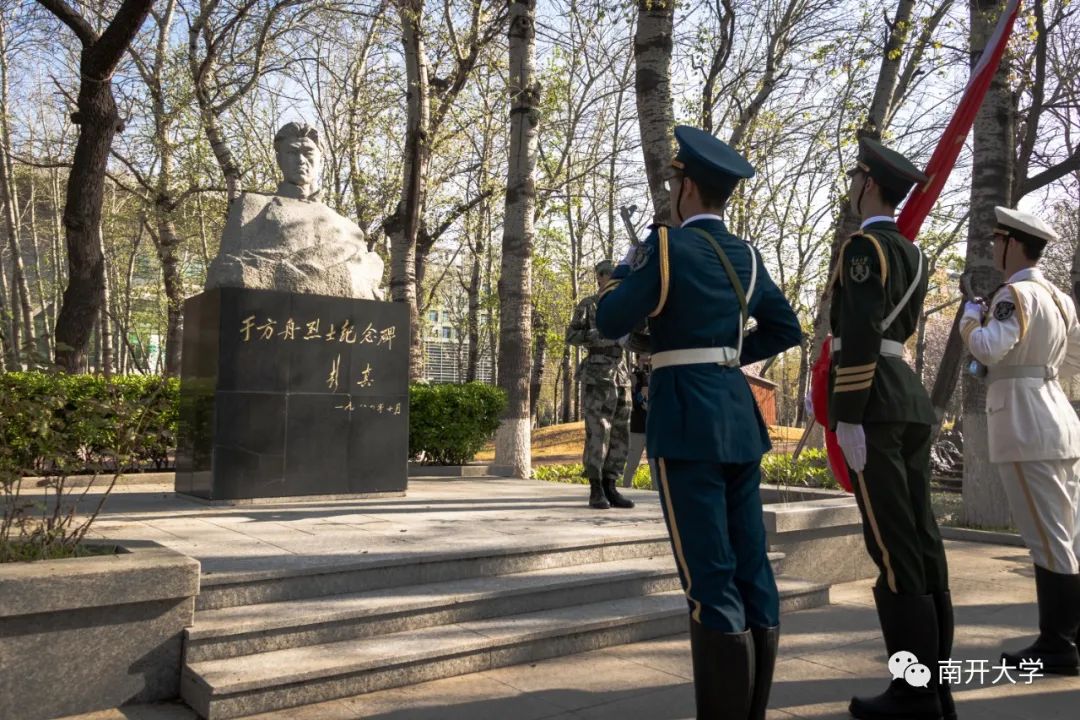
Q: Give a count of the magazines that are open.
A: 0